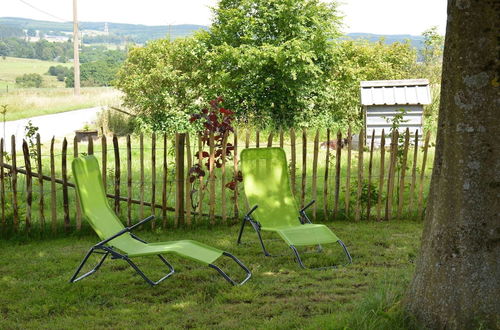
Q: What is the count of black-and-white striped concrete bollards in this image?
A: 0